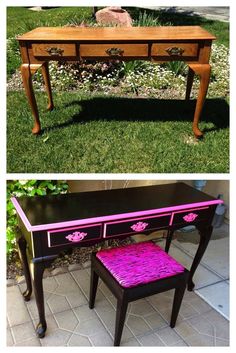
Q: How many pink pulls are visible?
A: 3